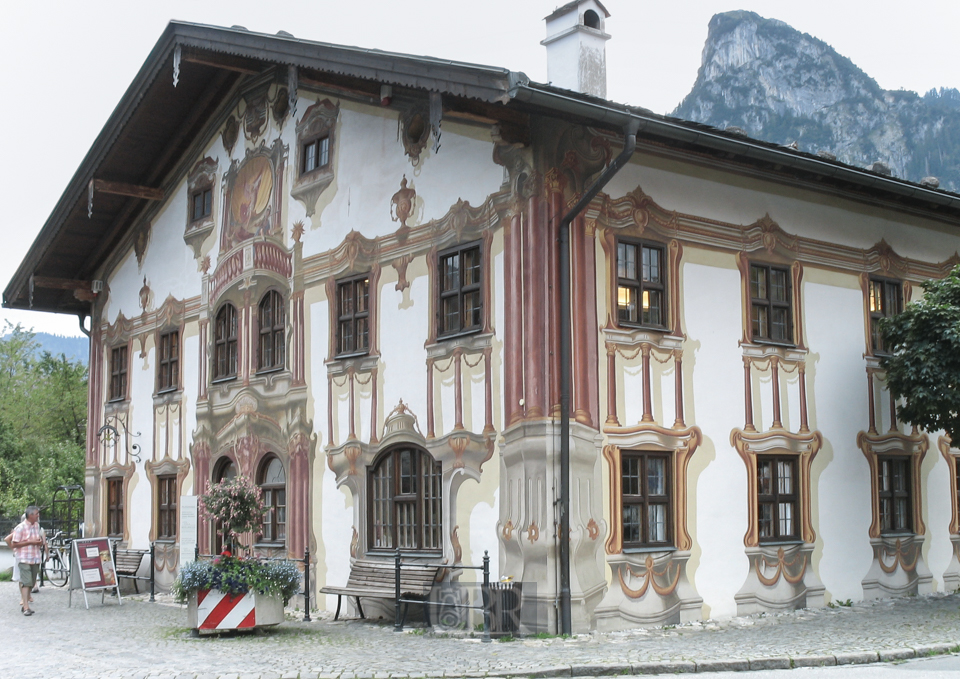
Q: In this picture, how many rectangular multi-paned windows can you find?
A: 14